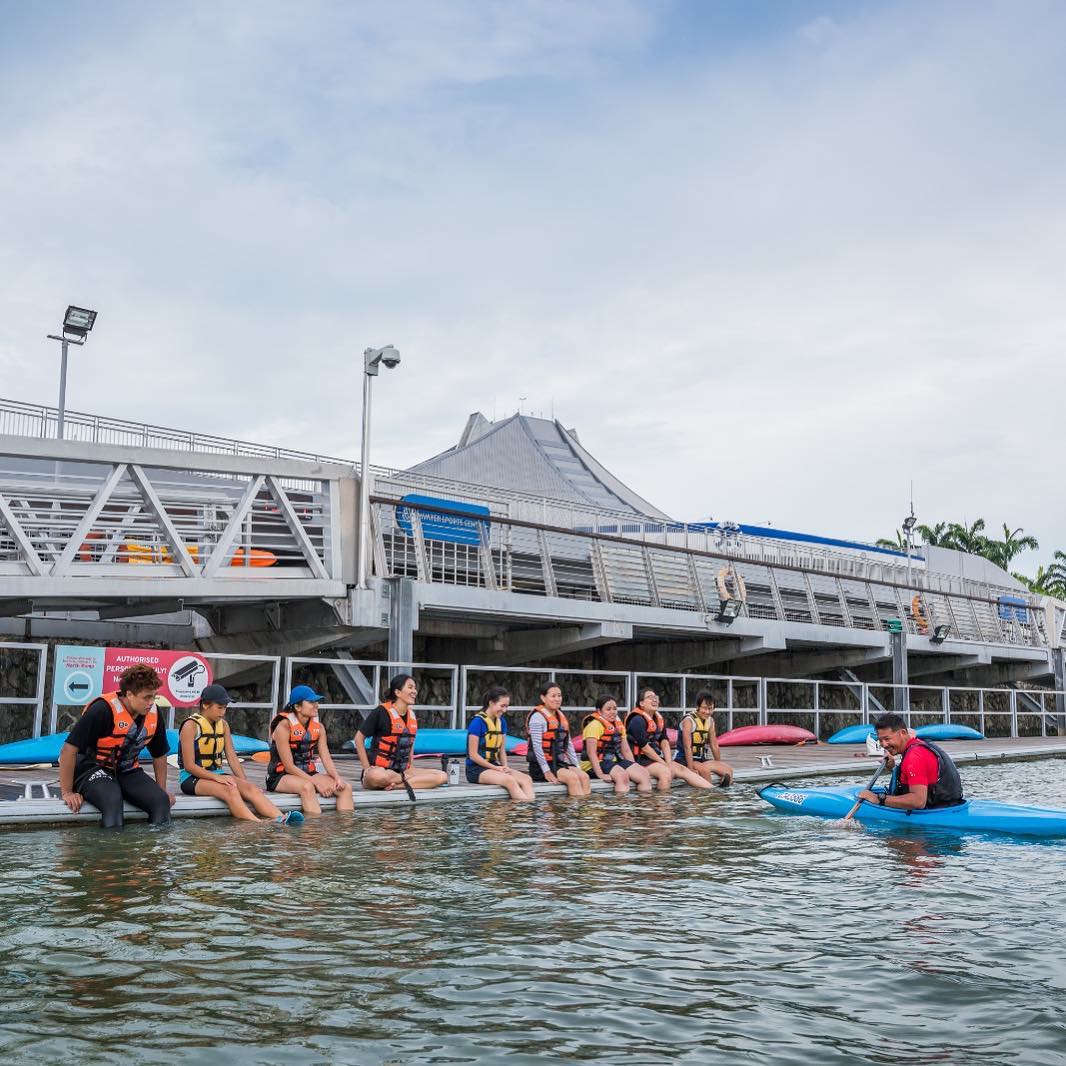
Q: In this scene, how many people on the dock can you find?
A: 9